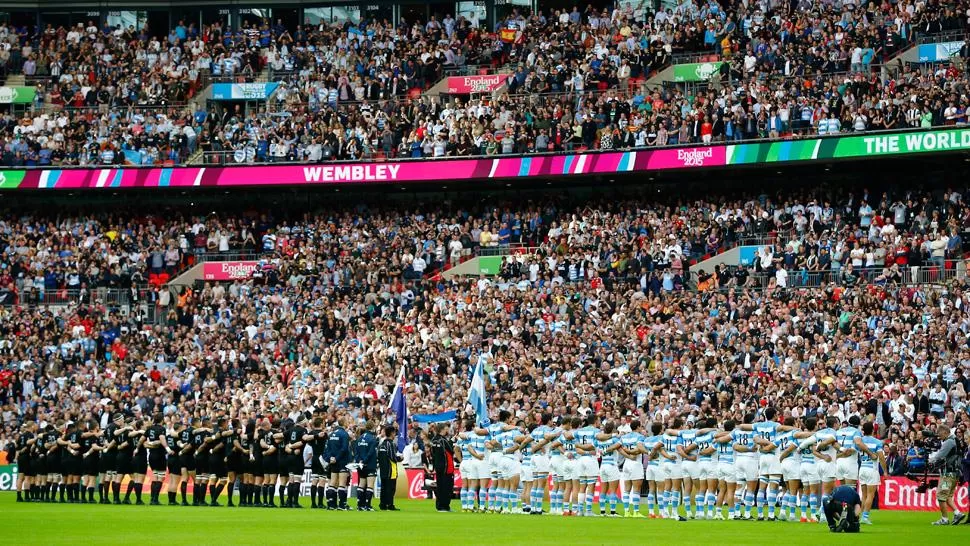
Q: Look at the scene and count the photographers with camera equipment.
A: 2